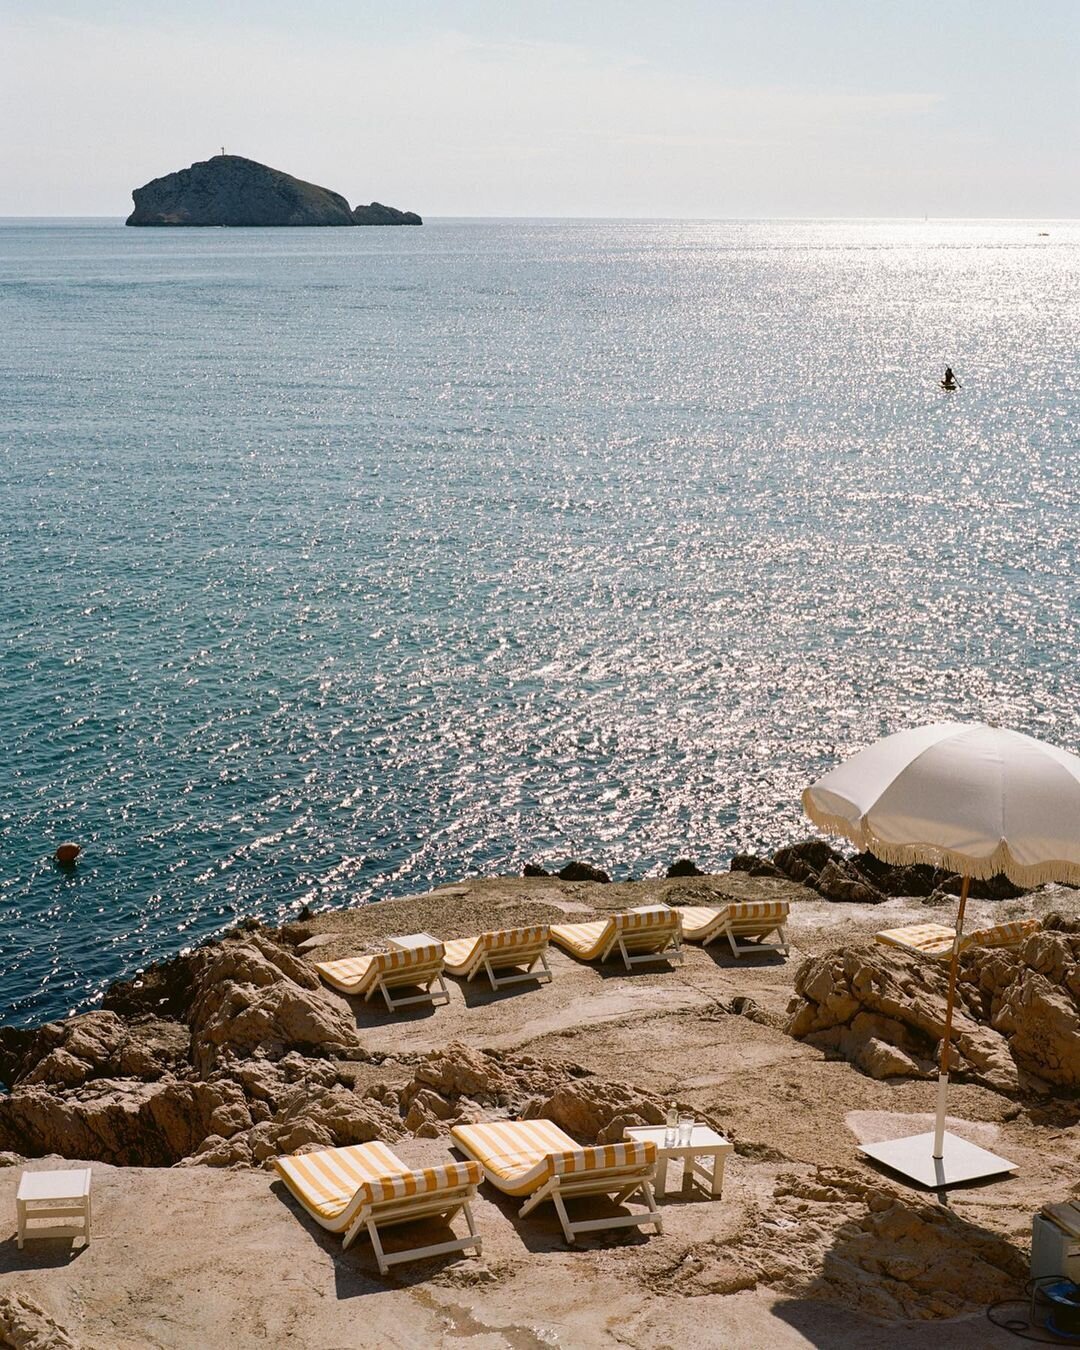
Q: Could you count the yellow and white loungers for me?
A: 7